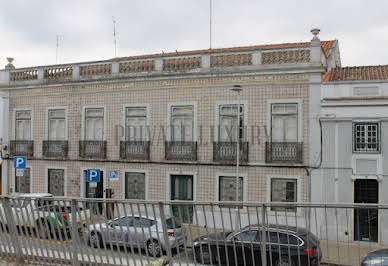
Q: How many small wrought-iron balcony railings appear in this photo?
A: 7